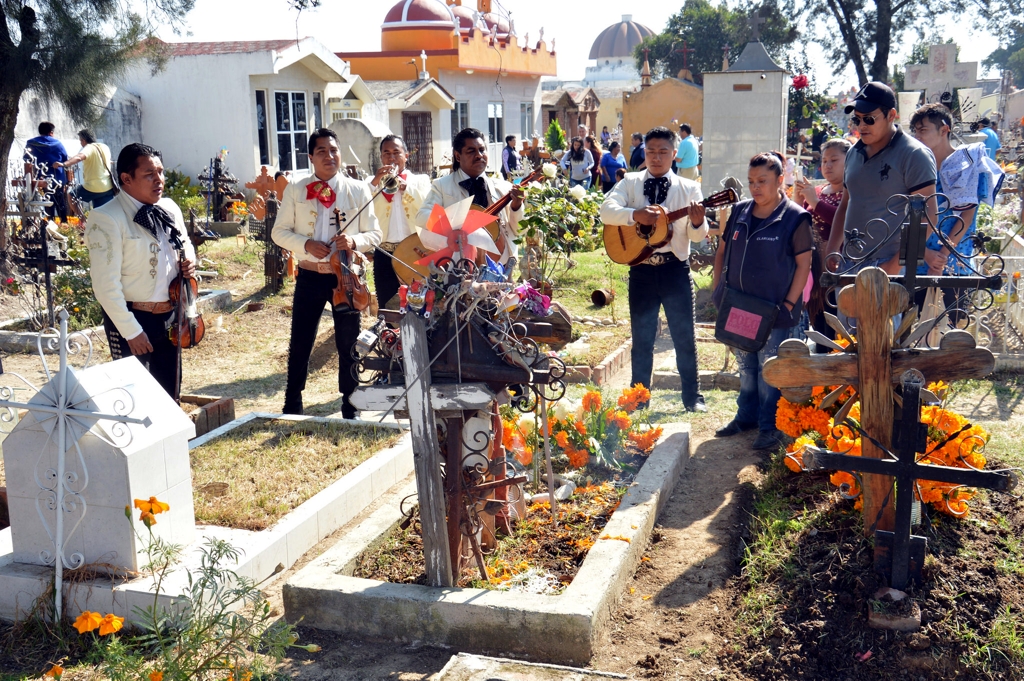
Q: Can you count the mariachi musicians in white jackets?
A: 5